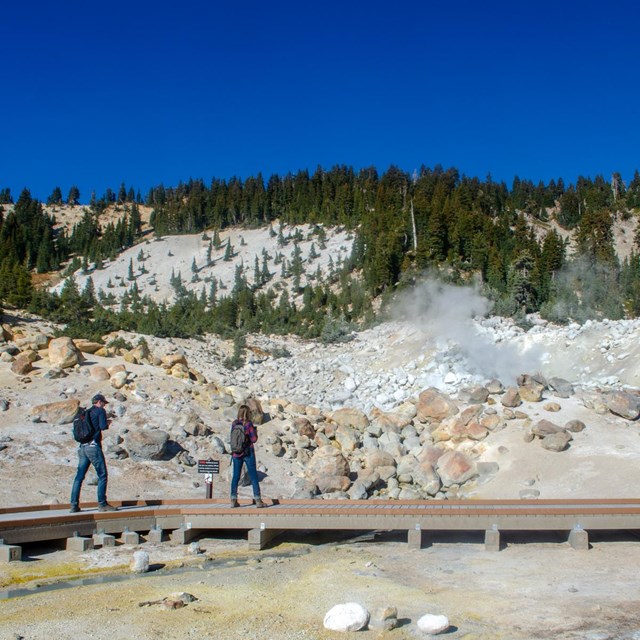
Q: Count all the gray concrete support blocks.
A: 10